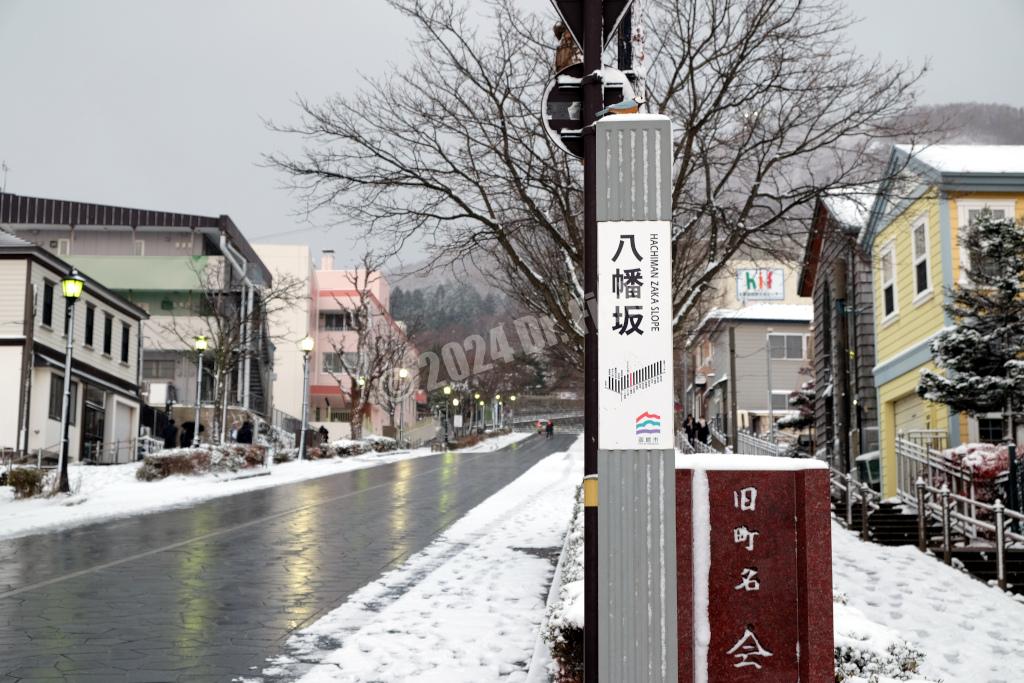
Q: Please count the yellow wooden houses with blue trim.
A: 1